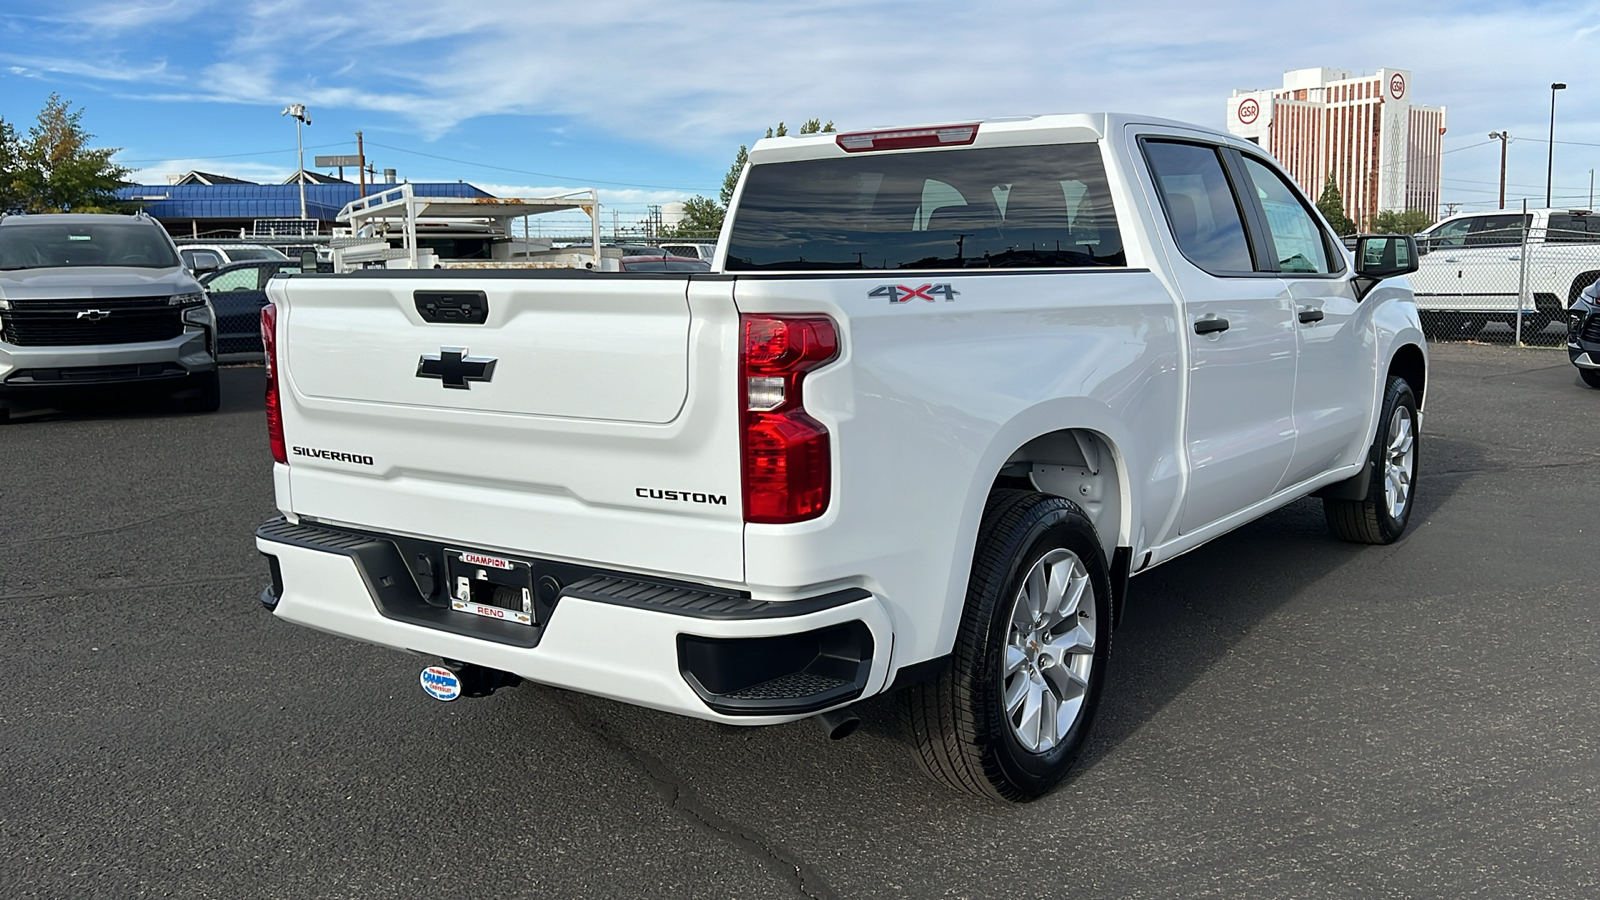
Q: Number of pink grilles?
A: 0